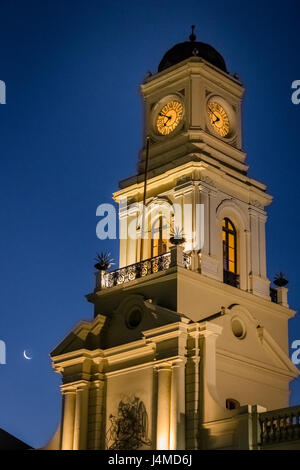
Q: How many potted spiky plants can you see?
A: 3